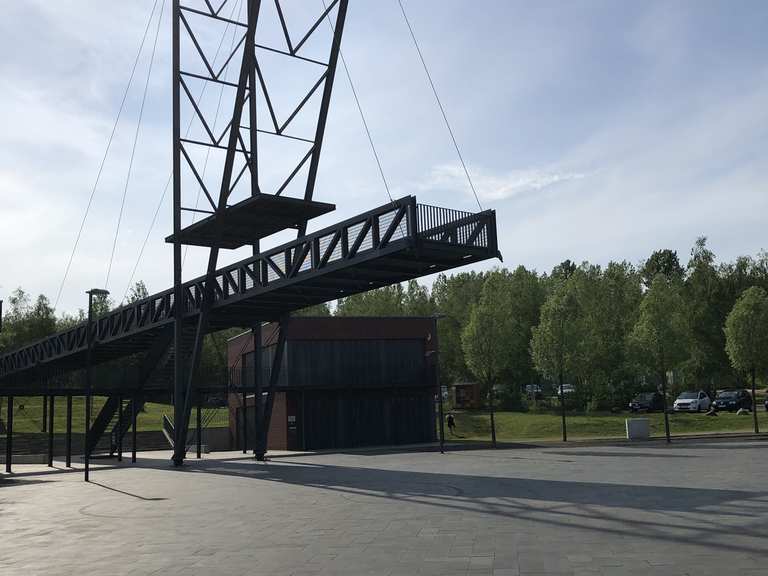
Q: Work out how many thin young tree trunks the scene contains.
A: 4